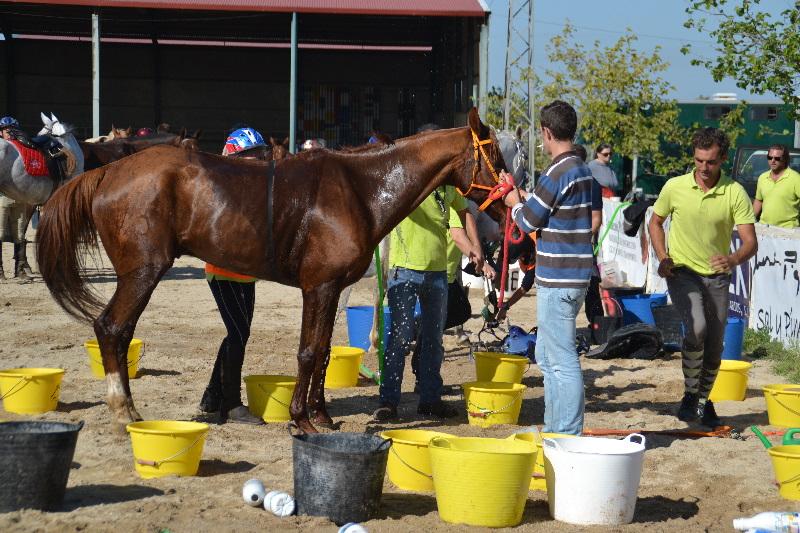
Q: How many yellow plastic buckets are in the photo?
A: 13